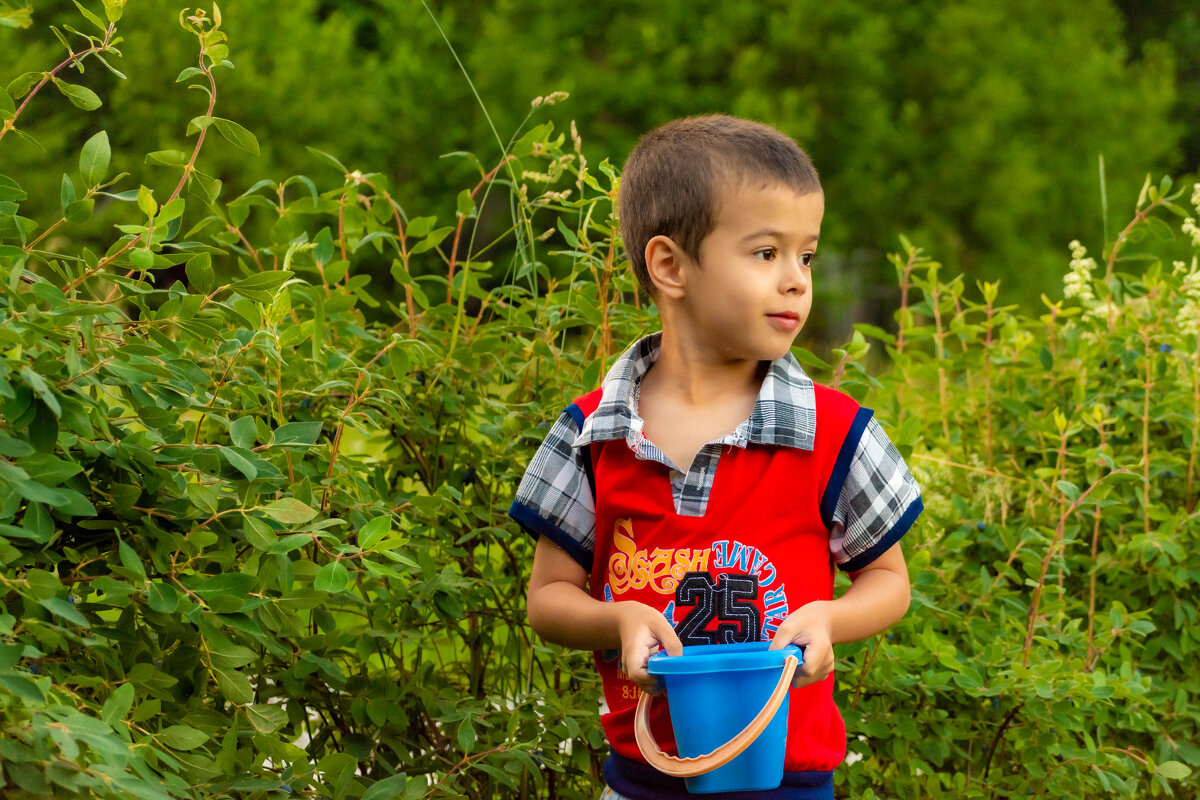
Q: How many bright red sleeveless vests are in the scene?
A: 1